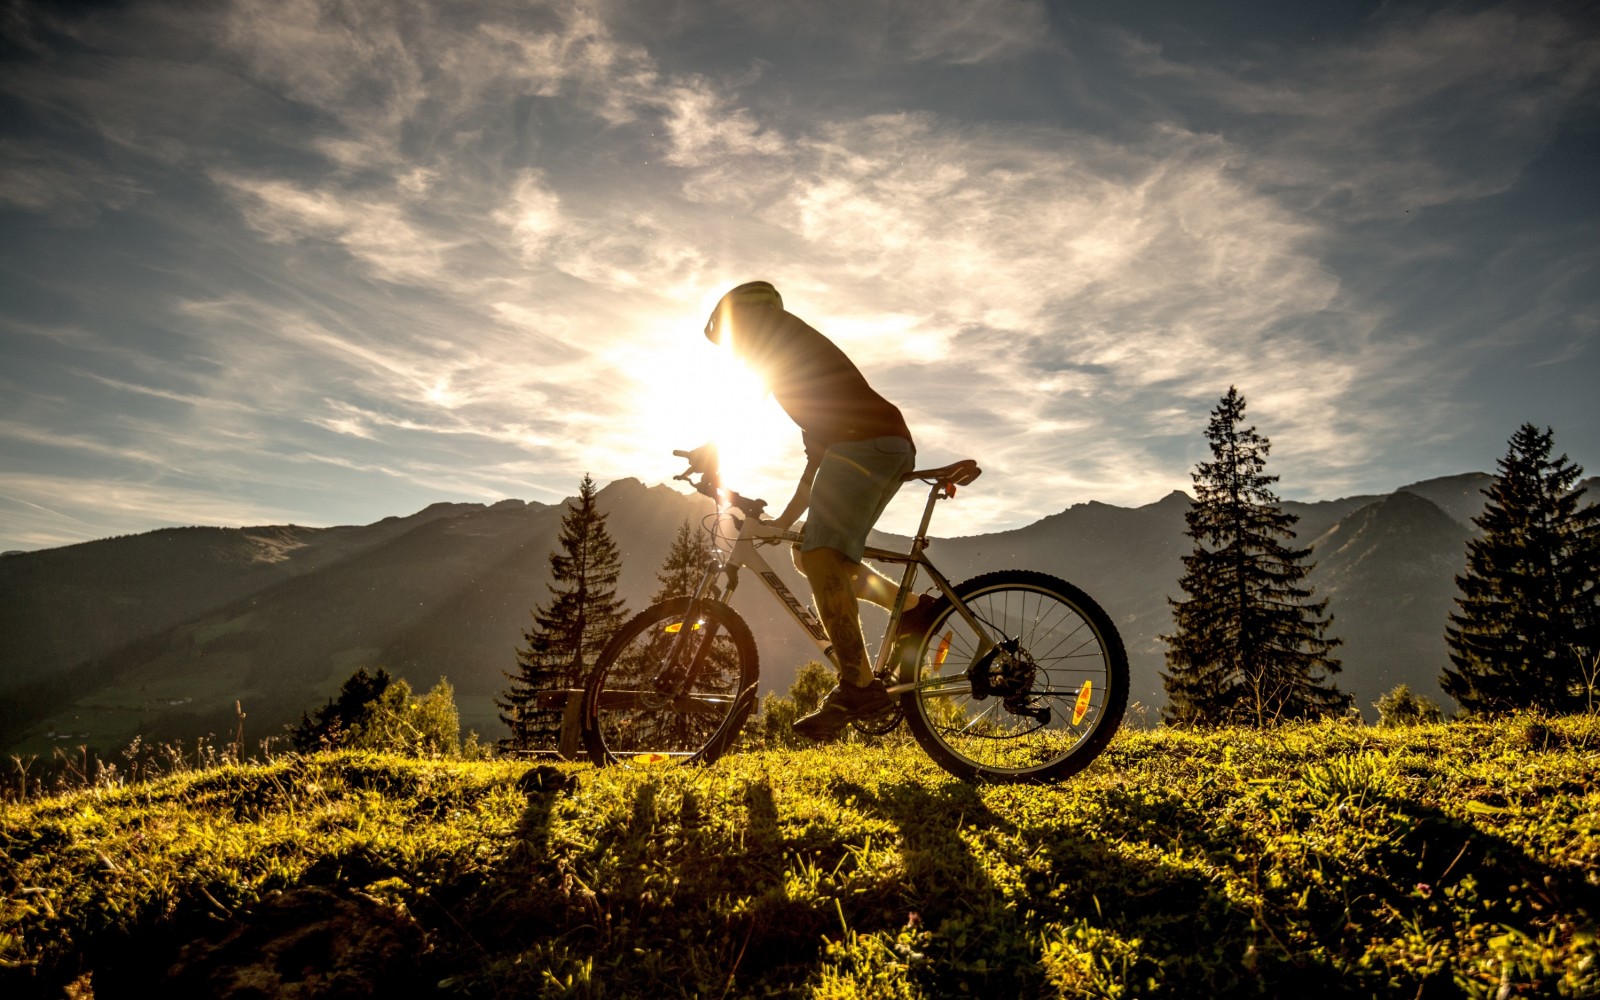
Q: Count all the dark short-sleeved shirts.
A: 1